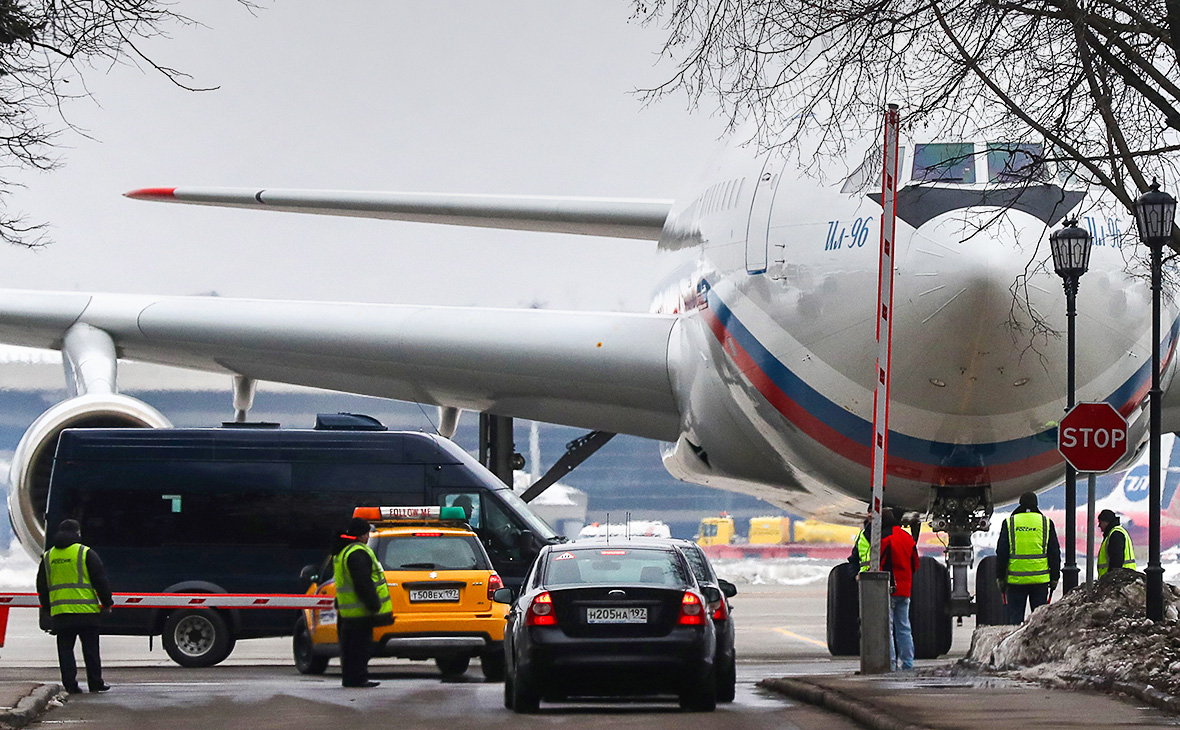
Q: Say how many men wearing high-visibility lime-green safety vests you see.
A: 5